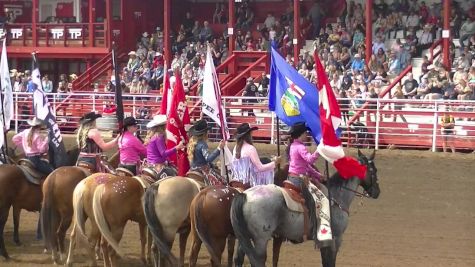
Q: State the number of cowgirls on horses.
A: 7